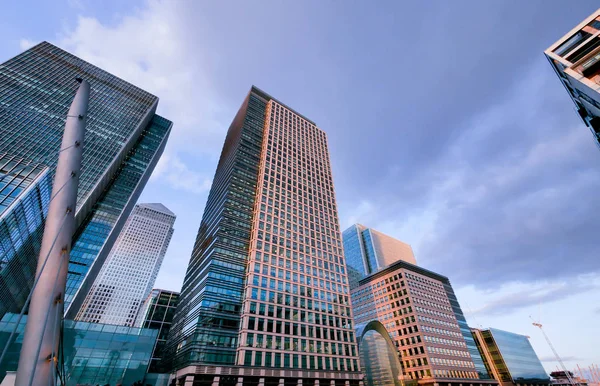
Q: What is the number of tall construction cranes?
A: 1